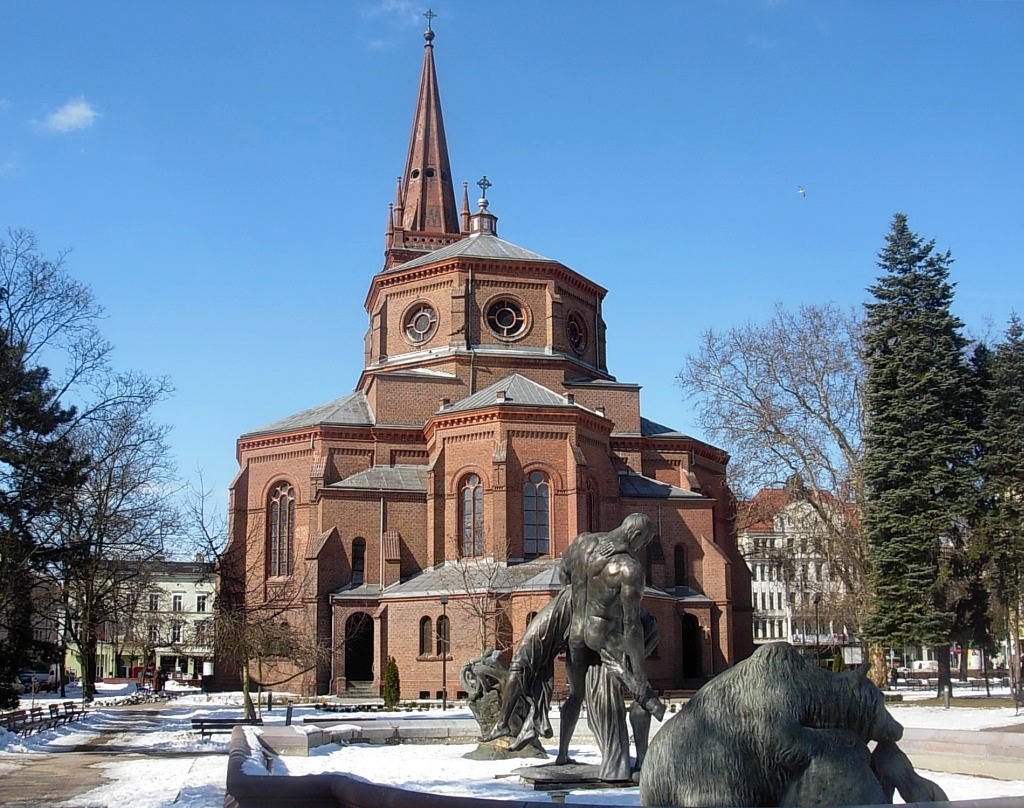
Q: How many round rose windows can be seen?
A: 3